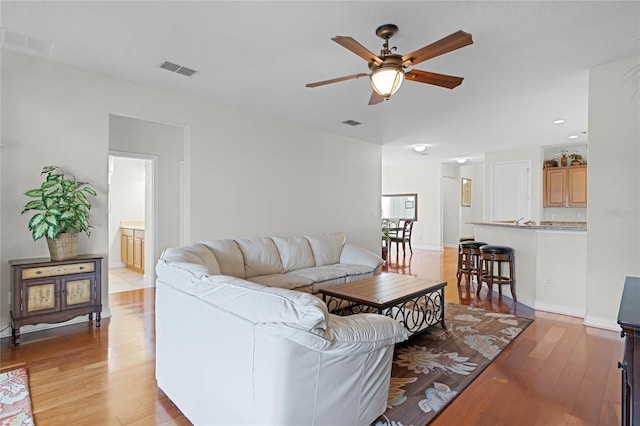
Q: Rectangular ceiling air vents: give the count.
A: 3